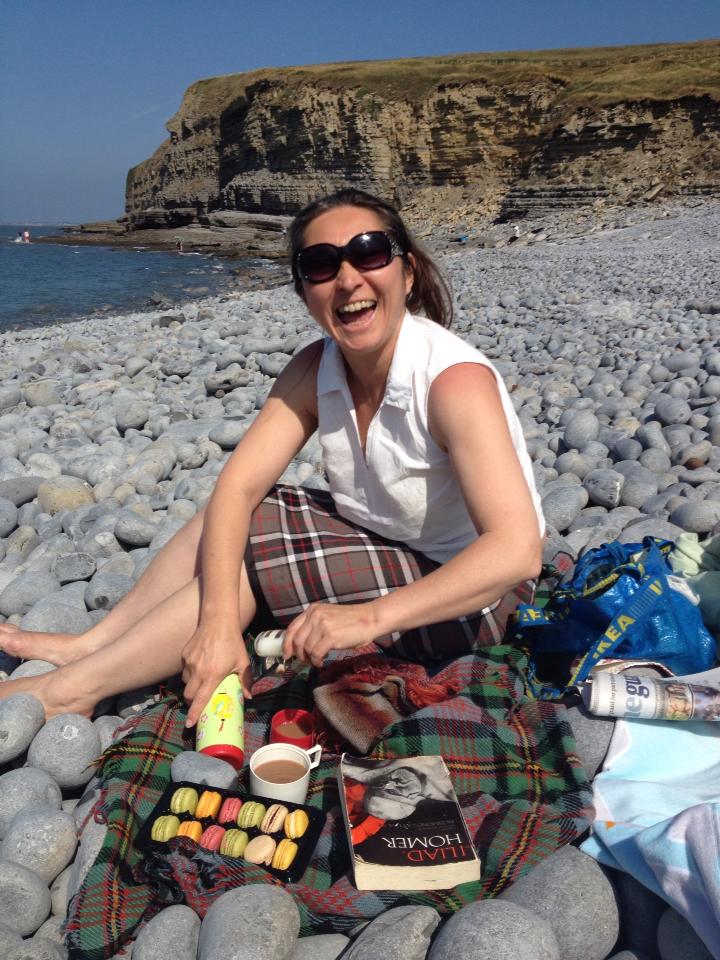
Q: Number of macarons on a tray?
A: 12